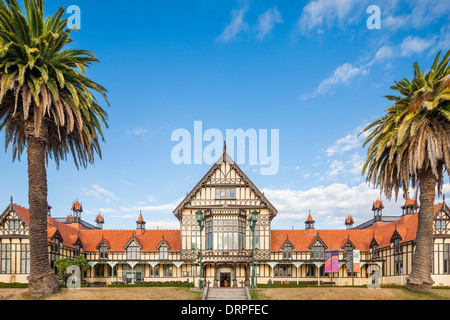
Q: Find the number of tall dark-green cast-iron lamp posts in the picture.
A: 2